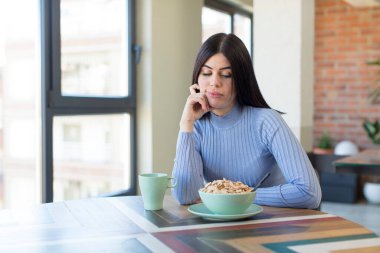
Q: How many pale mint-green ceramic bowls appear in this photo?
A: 1